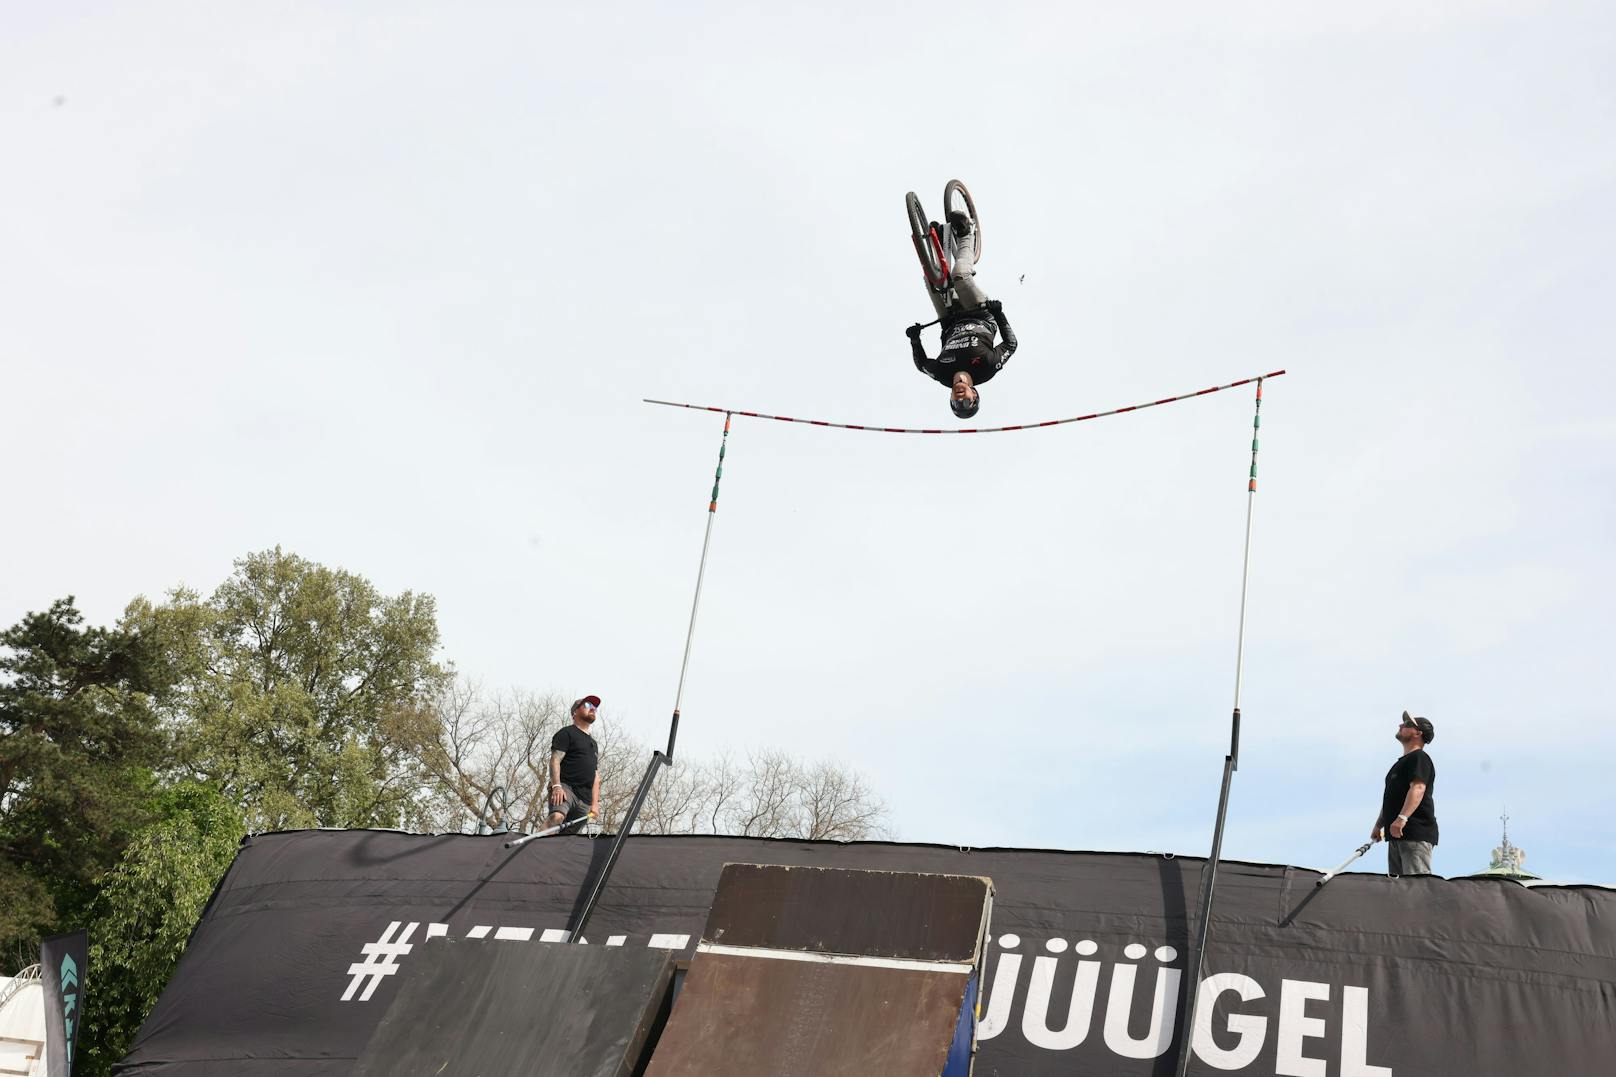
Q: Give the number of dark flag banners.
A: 1